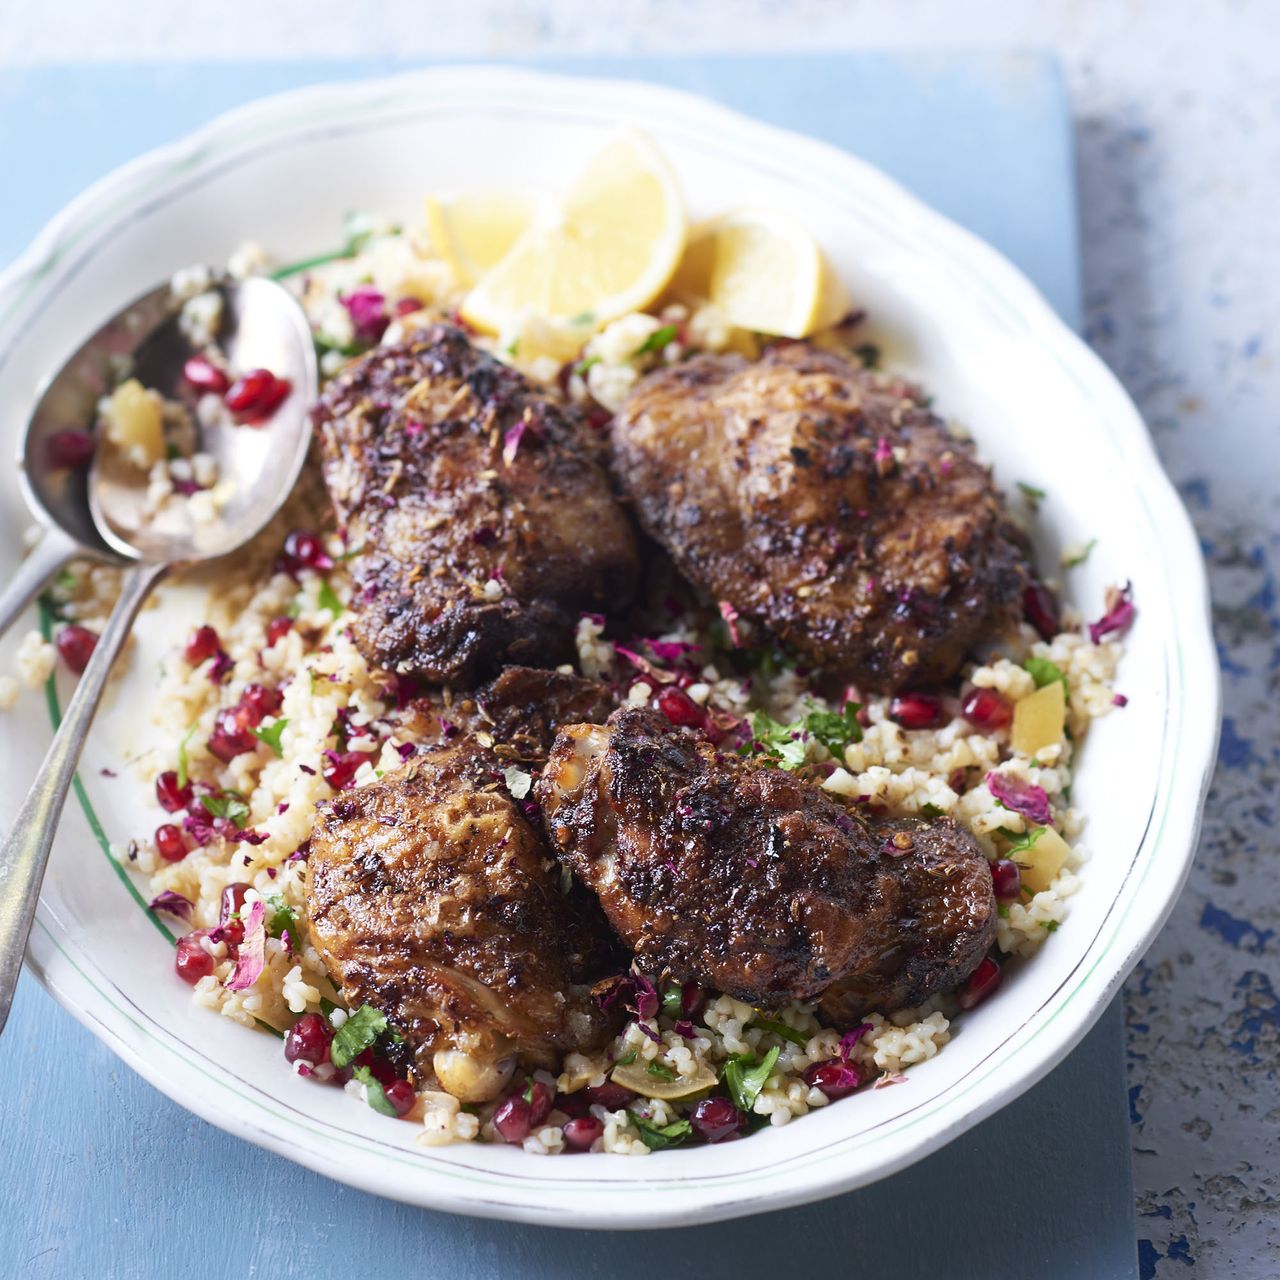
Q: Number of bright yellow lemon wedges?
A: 3